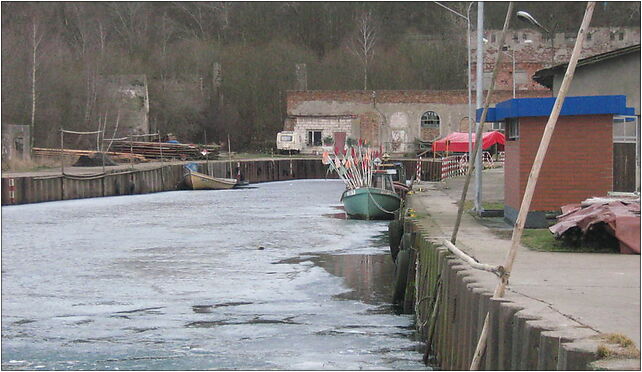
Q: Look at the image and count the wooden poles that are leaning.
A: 2